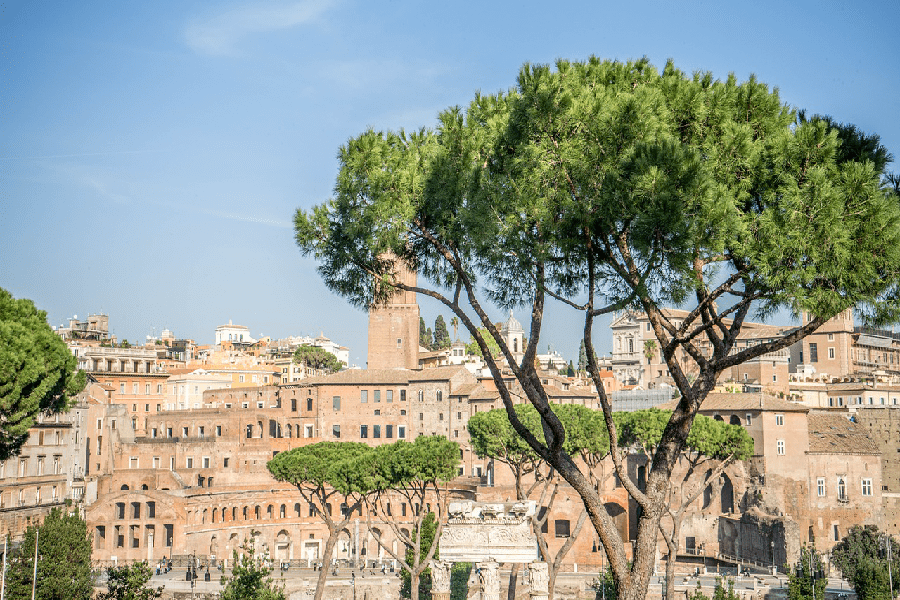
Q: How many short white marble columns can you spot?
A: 3